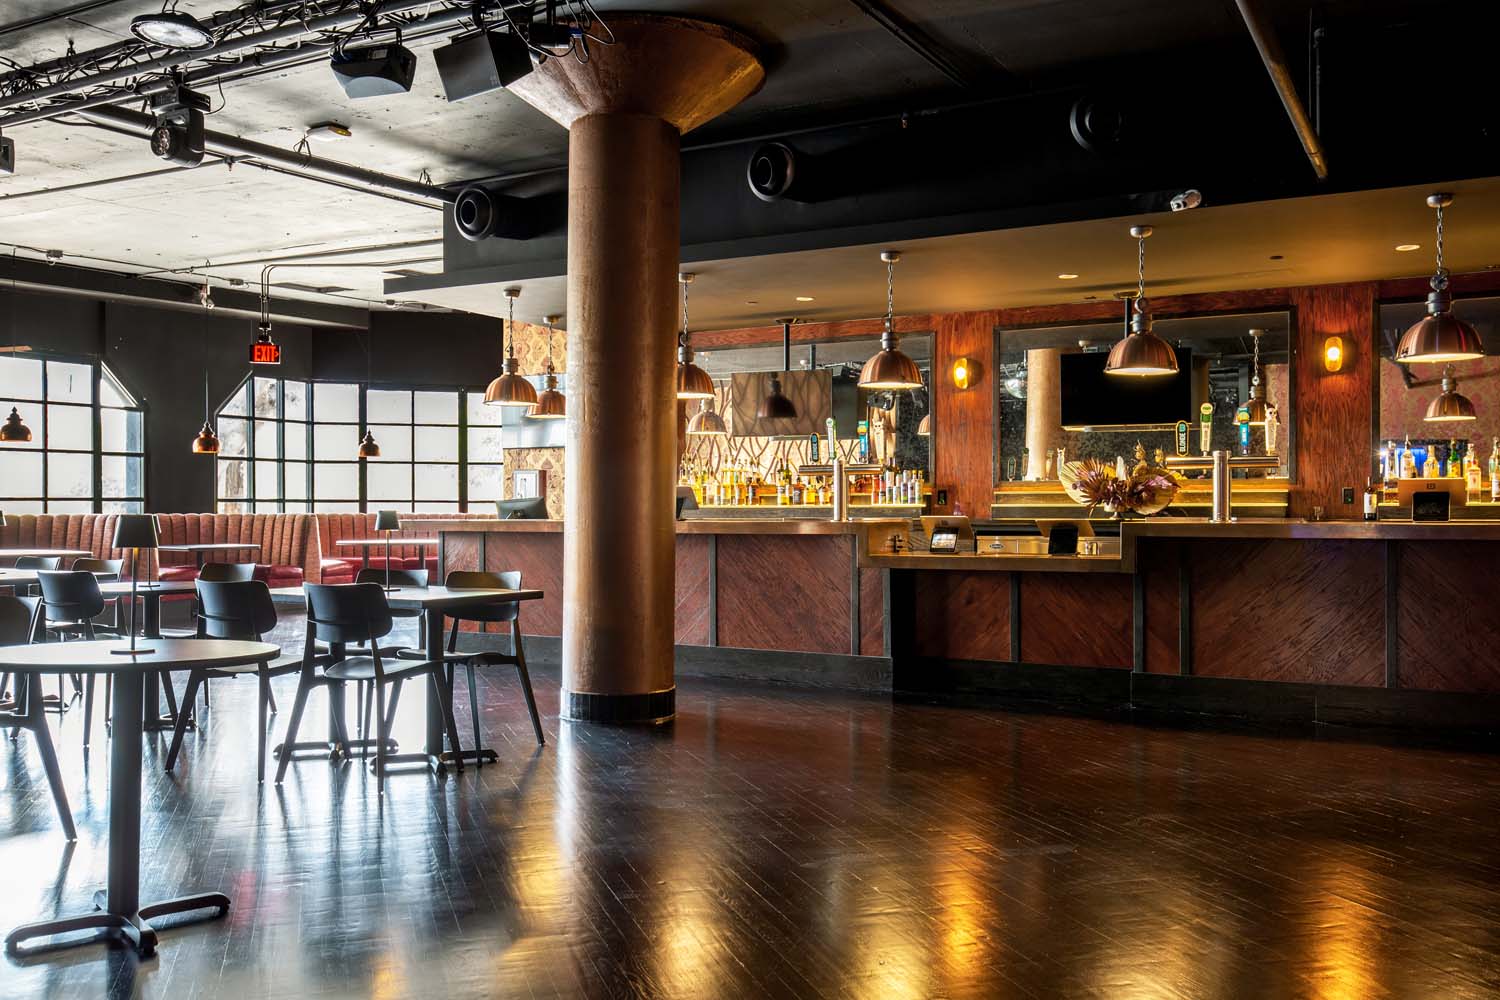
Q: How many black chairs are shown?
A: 9